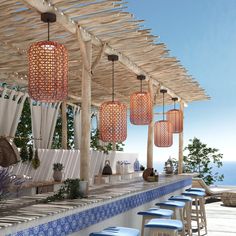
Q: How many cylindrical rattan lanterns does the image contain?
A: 5